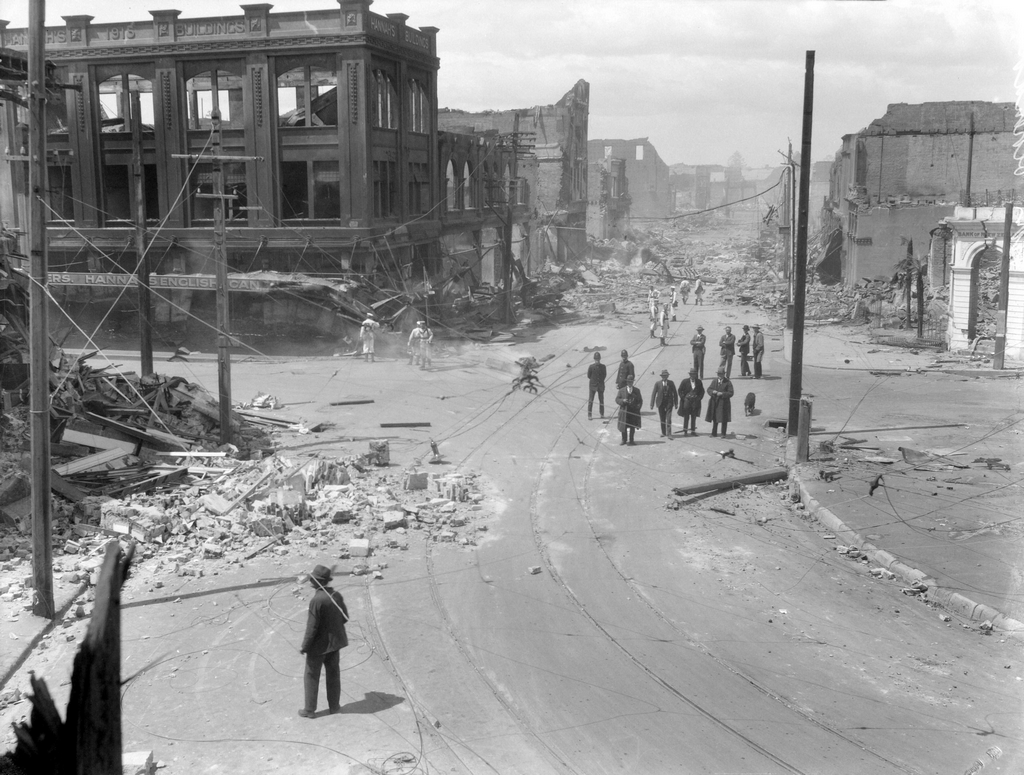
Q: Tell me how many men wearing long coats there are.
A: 3